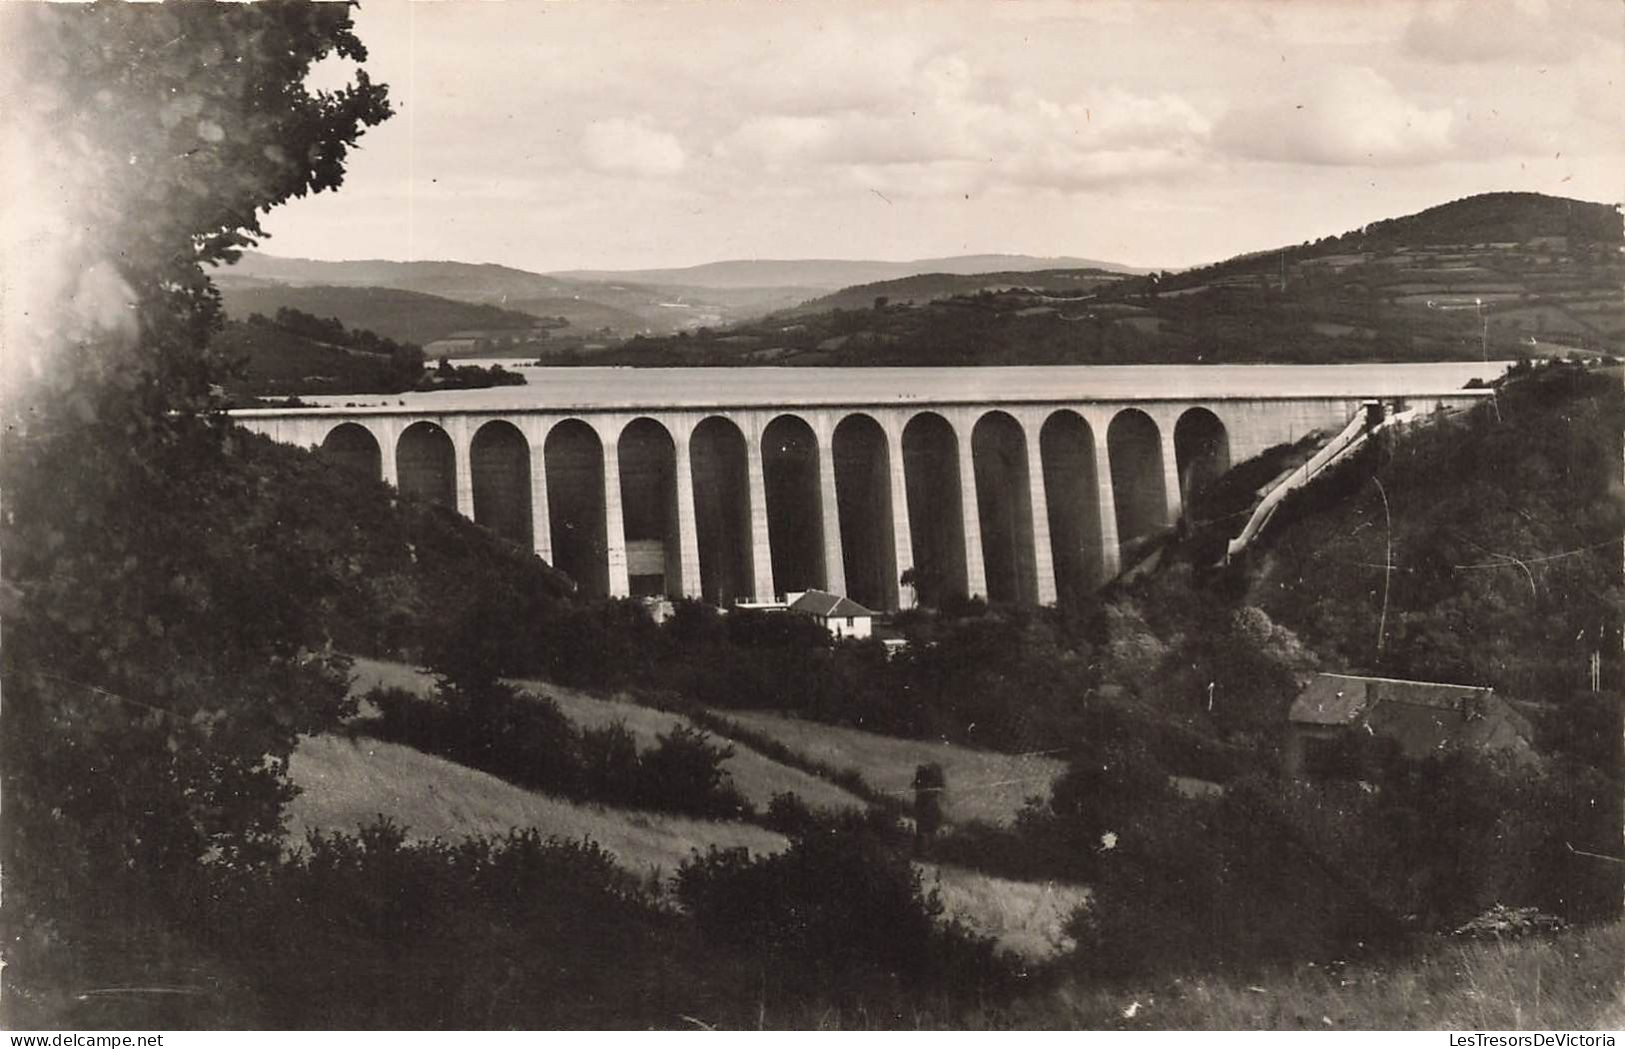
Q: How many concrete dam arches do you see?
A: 13